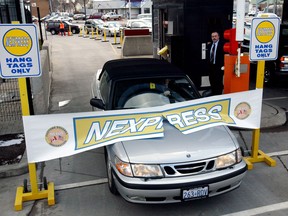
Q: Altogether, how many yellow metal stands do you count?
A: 2